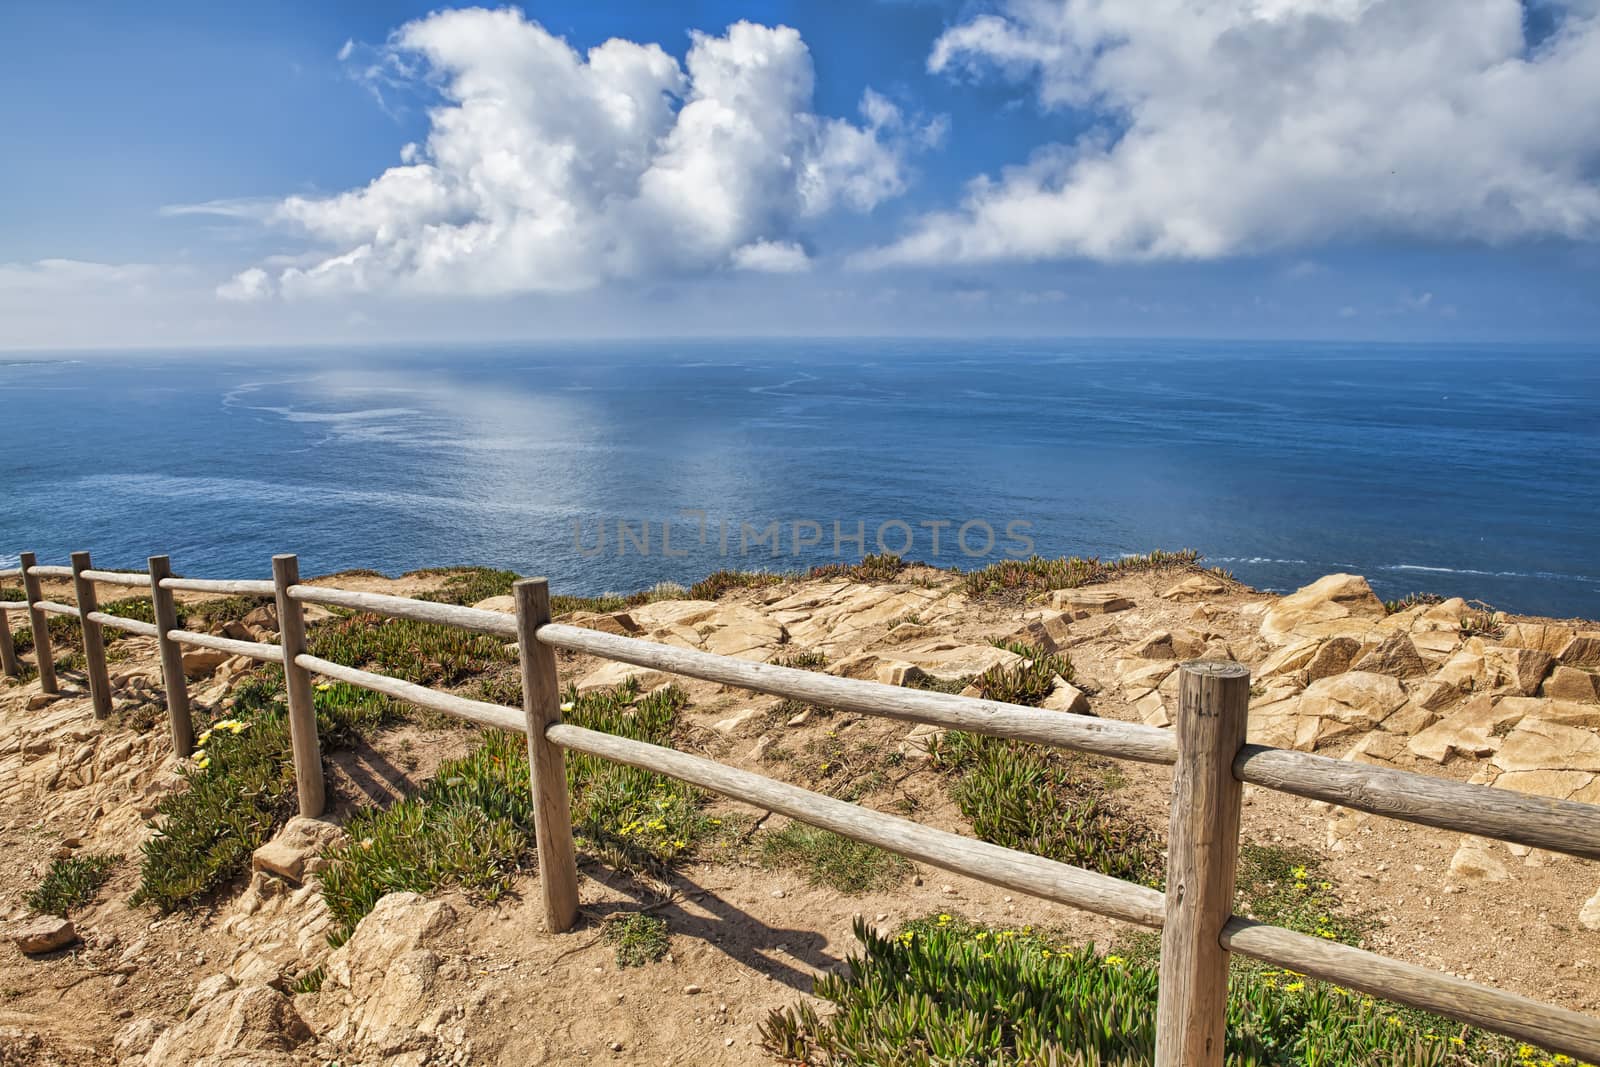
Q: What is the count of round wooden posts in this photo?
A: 7